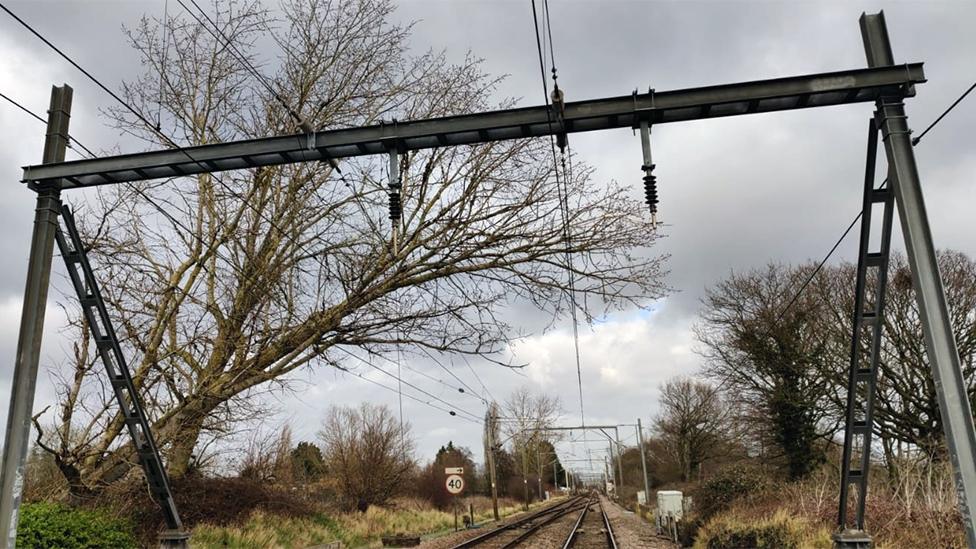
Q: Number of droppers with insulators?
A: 2